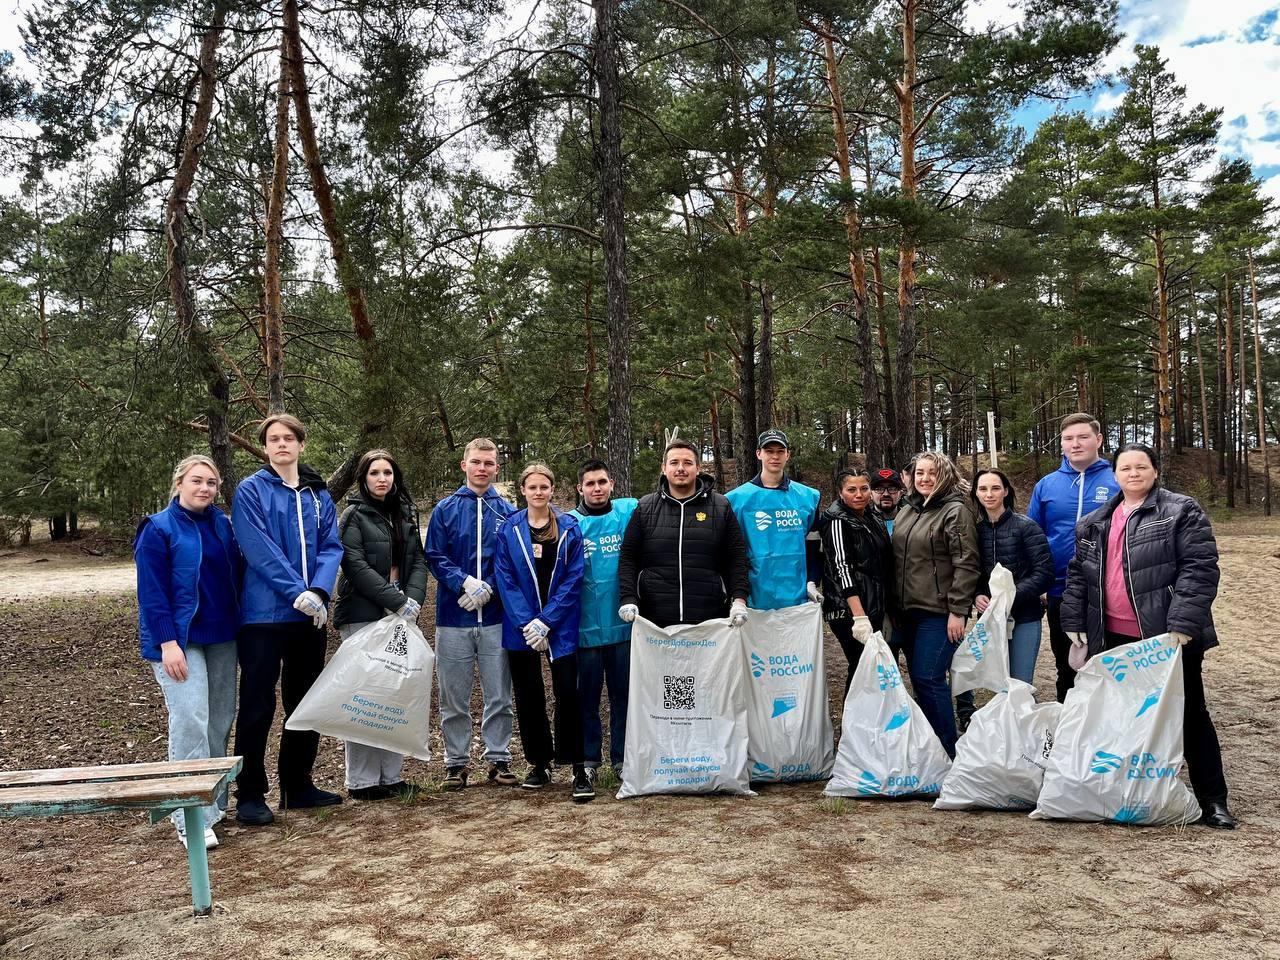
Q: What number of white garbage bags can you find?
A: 7